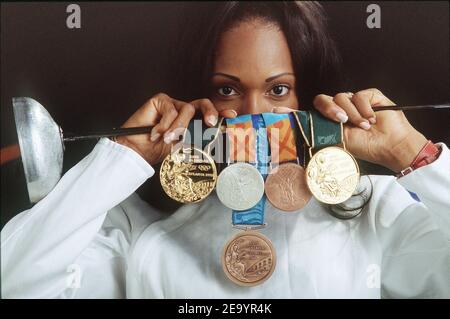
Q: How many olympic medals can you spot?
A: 5